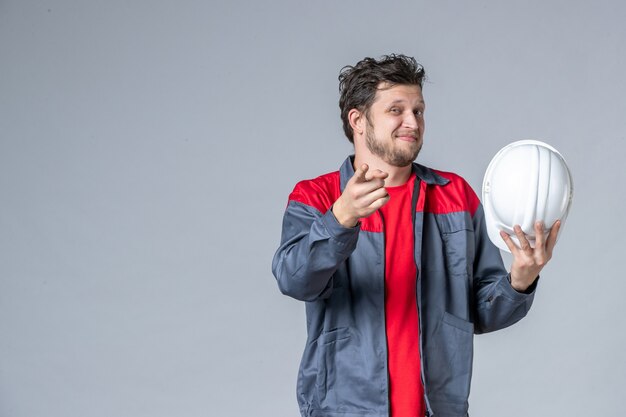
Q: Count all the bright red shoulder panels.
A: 2